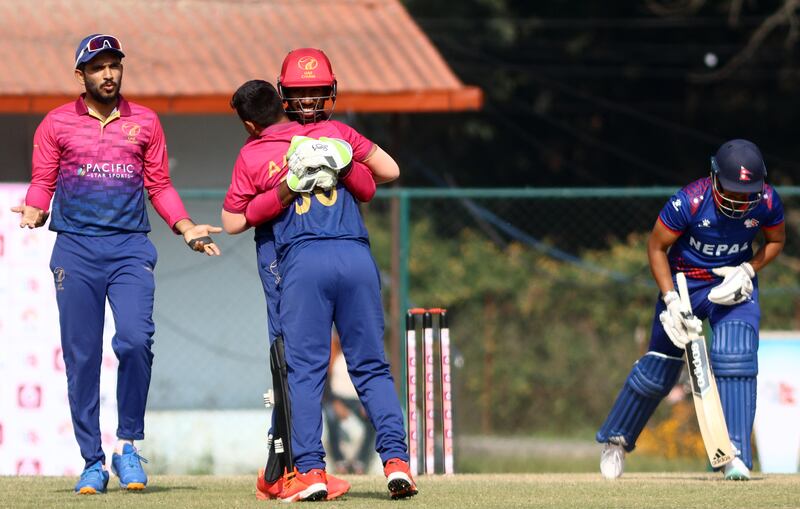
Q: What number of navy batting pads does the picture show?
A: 2